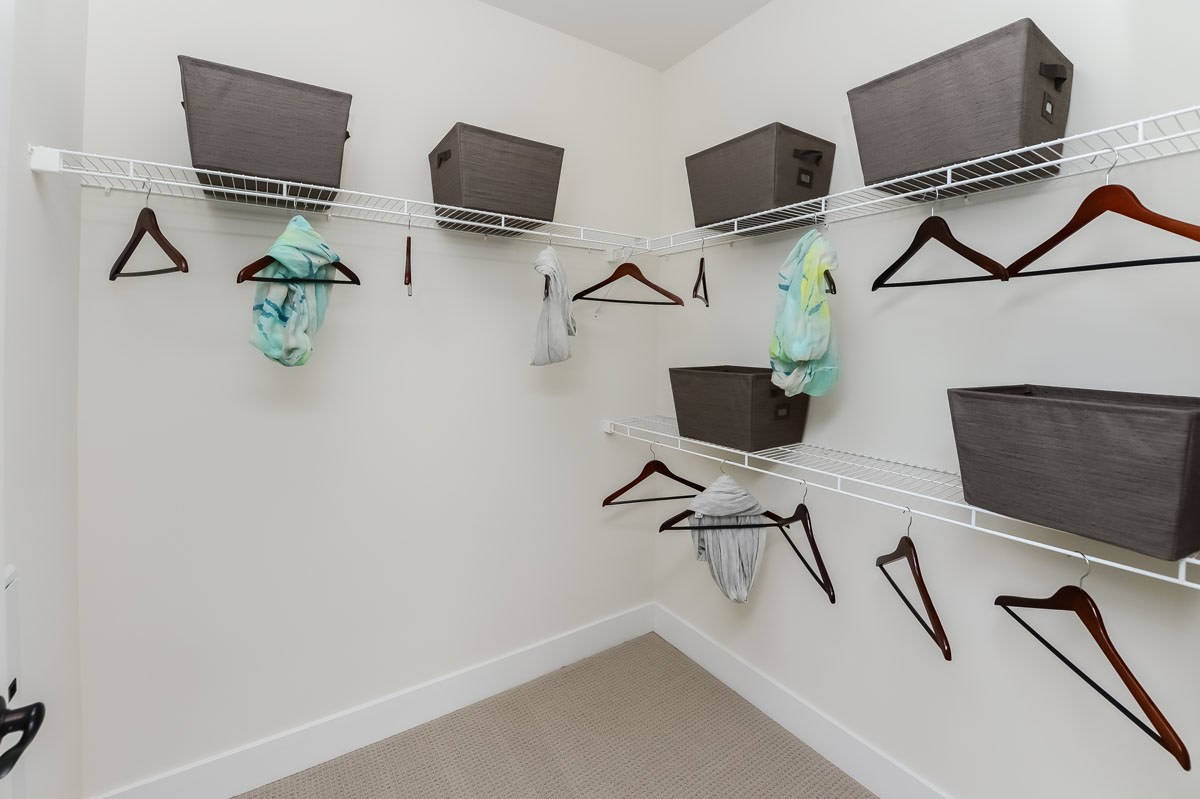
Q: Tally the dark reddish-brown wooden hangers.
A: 14